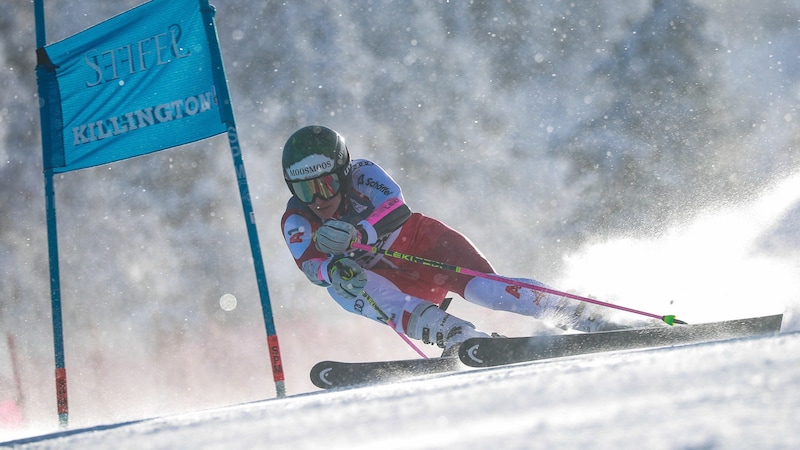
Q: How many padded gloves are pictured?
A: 2